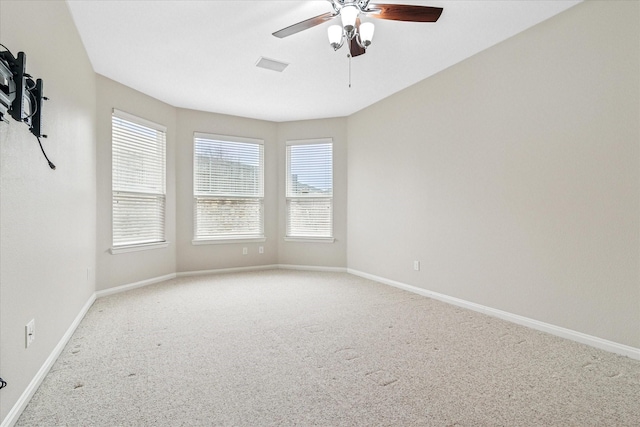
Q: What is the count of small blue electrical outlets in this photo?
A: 0